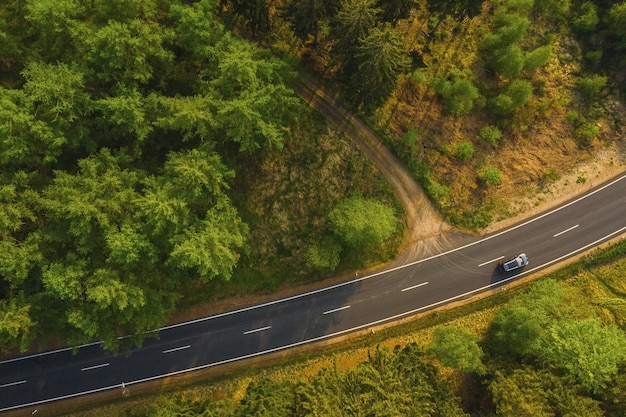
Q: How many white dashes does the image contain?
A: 8